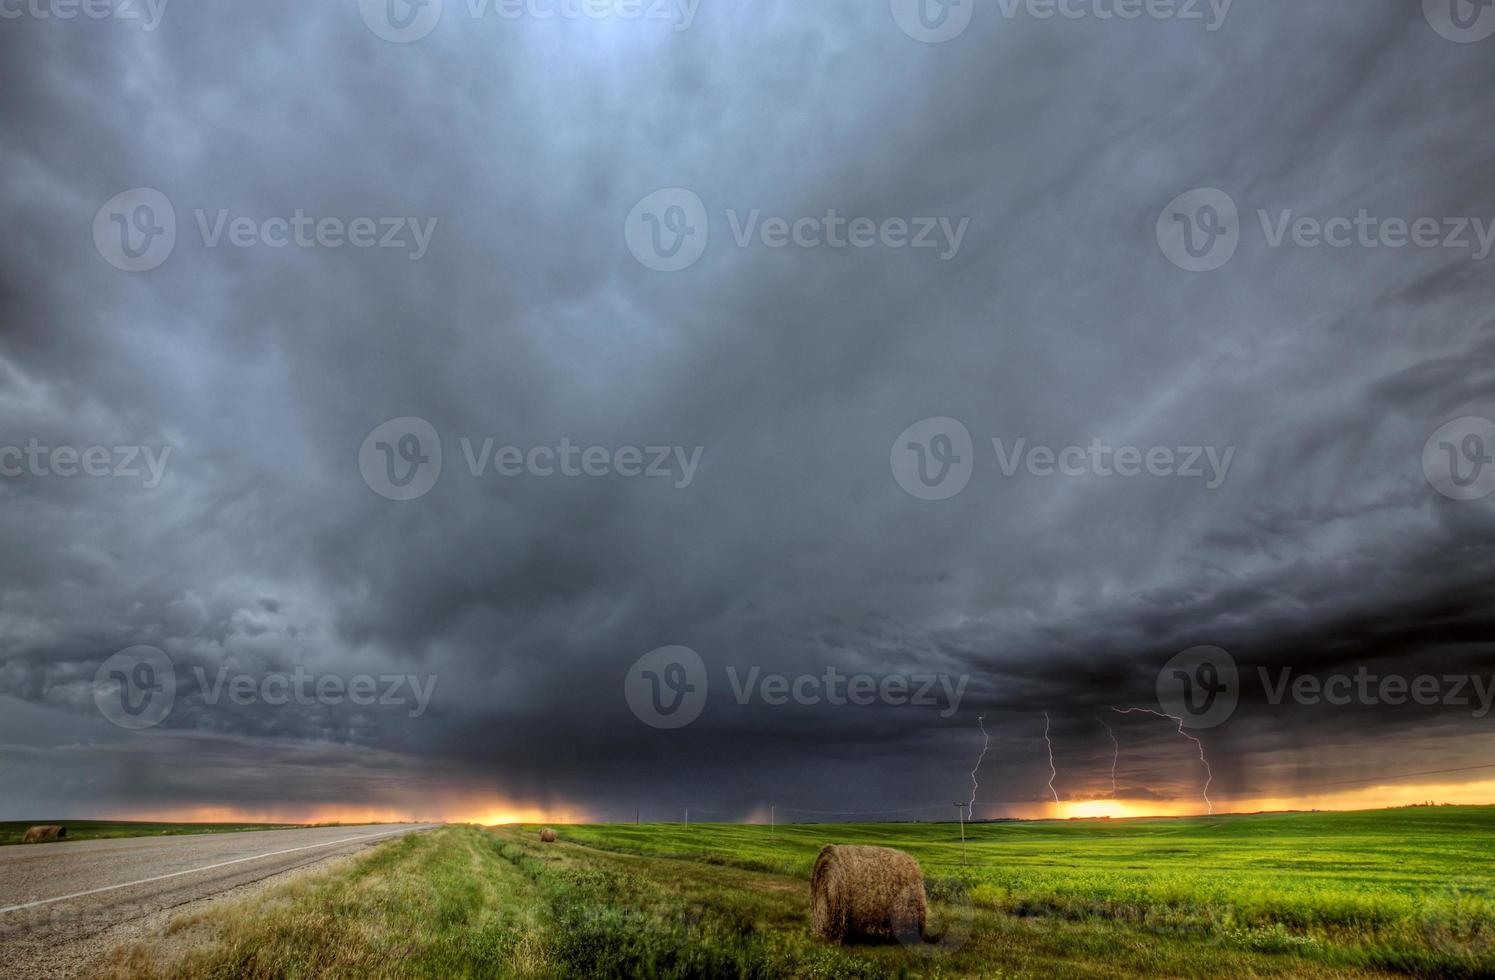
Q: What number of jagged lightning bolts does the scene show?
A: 4